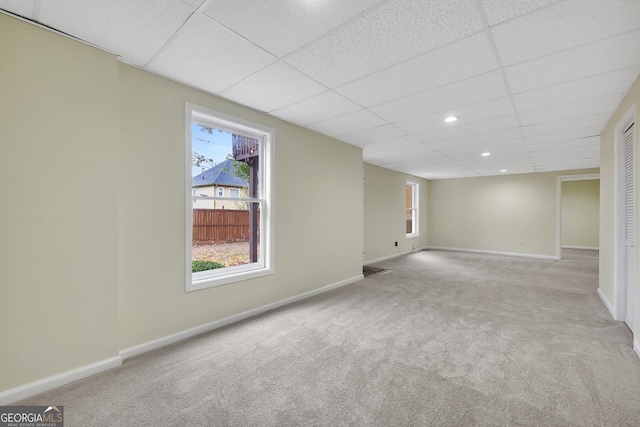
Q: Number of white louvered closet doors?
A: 1